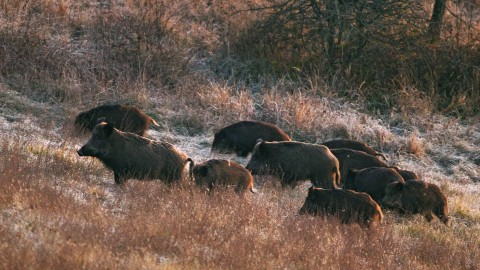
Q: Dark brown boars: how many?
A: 11